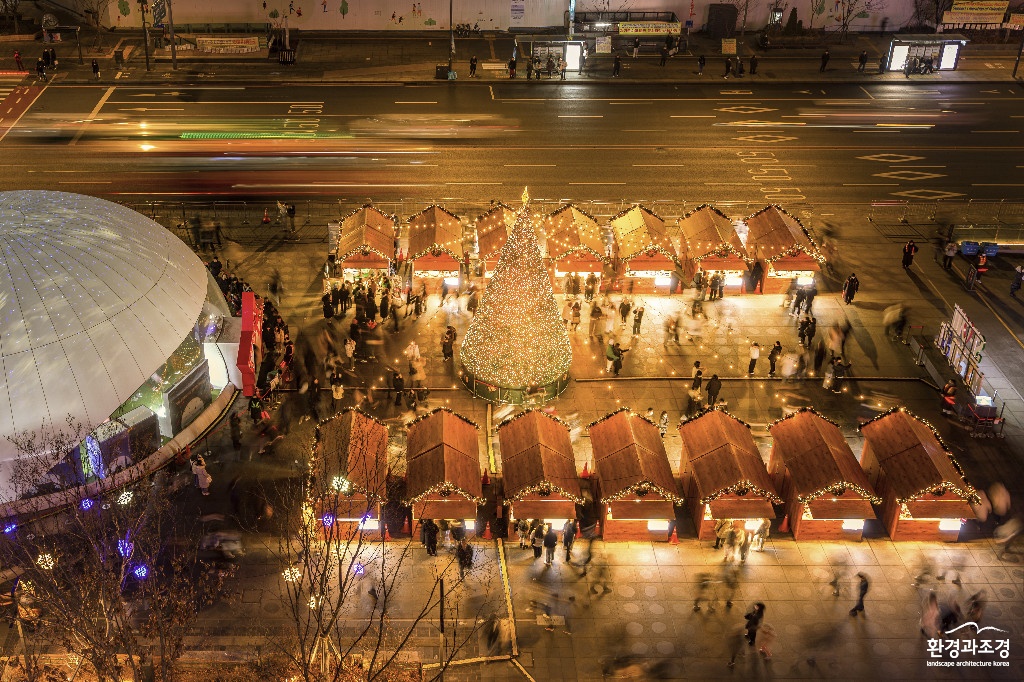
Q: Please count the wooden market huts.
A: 14